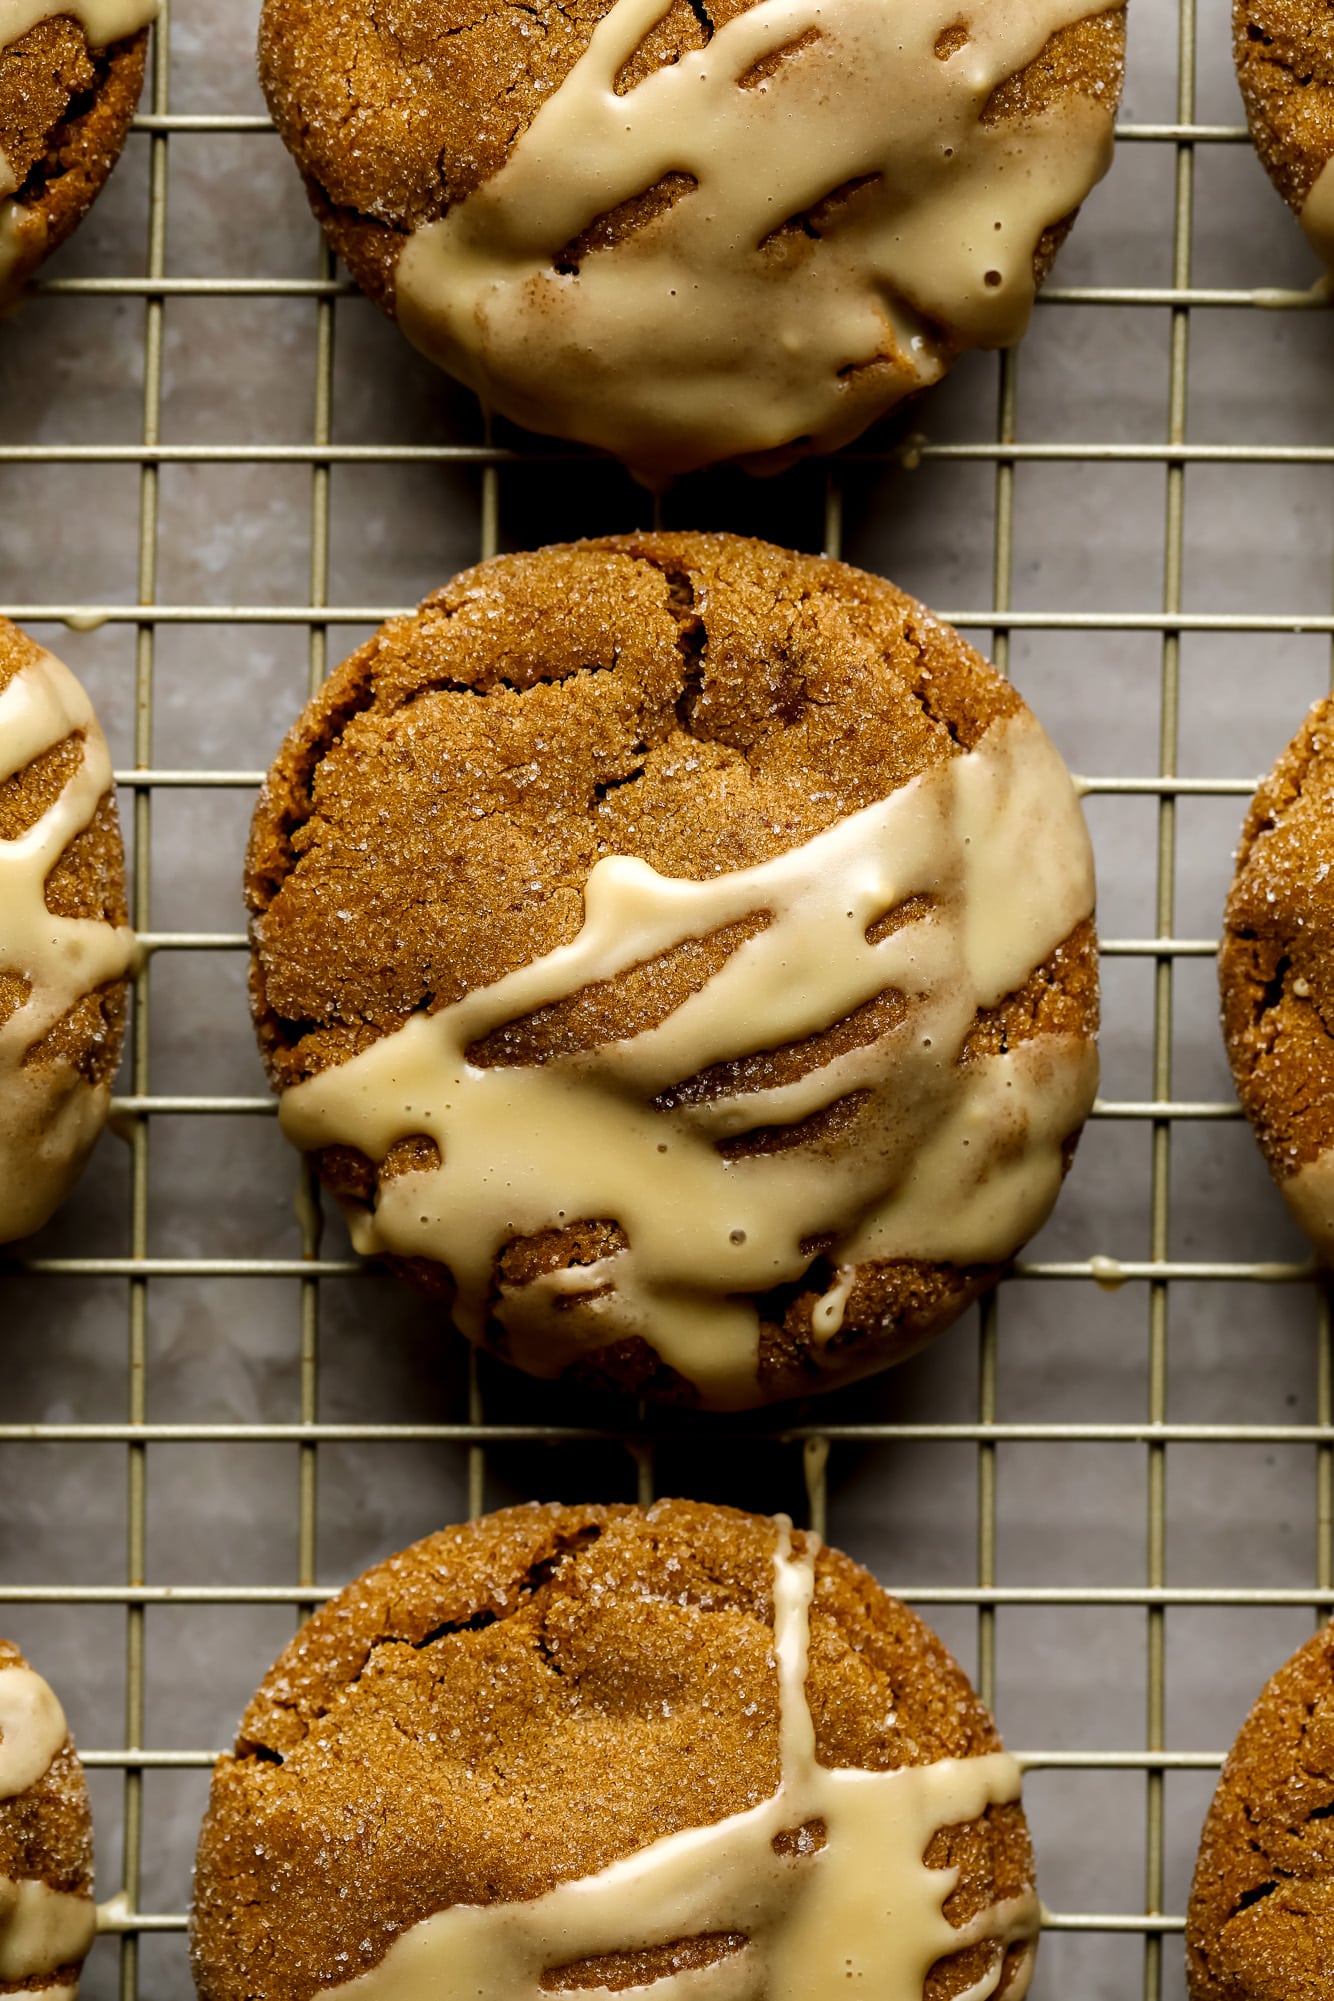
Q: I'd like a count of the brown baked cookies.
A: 9